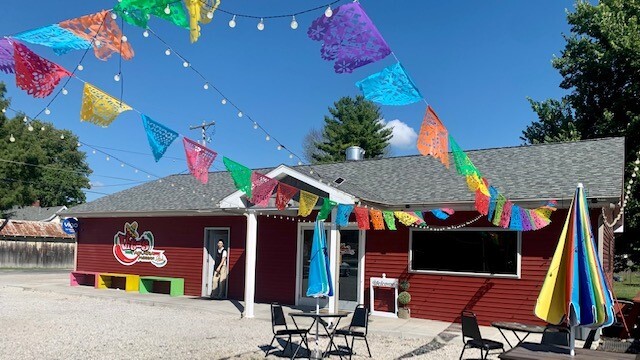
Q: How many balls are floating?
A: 0